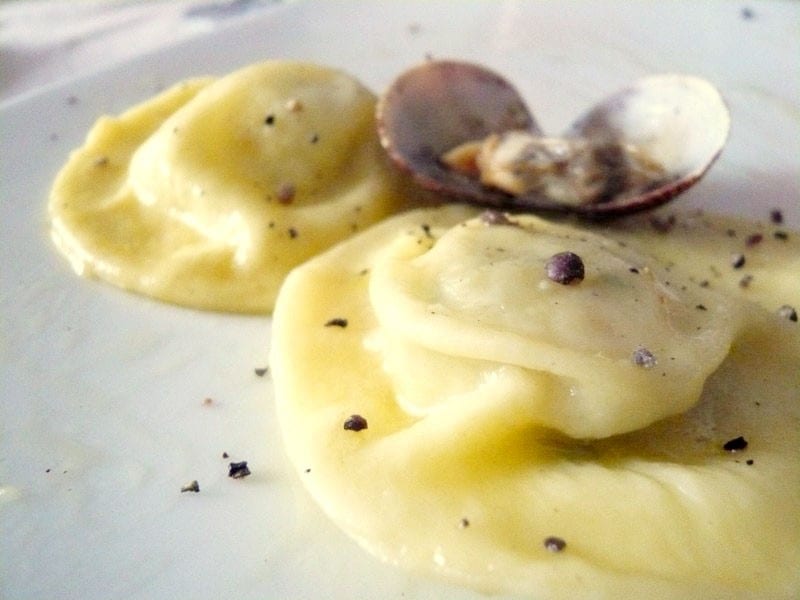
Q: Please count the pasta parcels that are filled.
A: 2